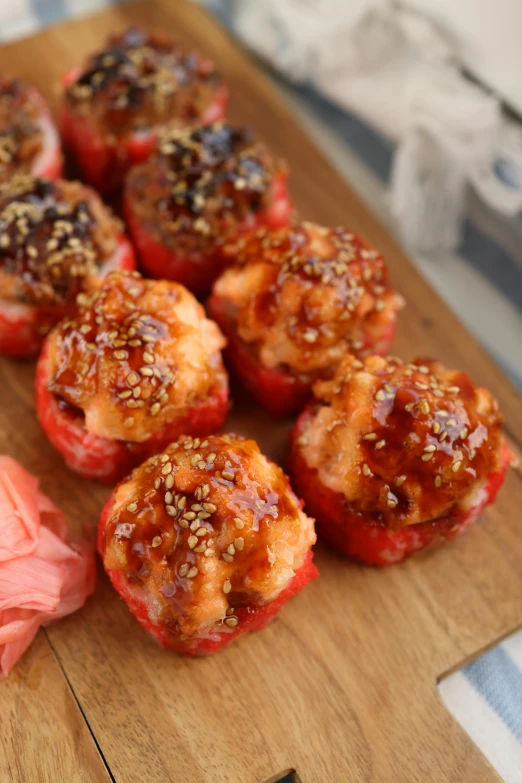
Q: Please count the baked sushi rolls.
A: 8